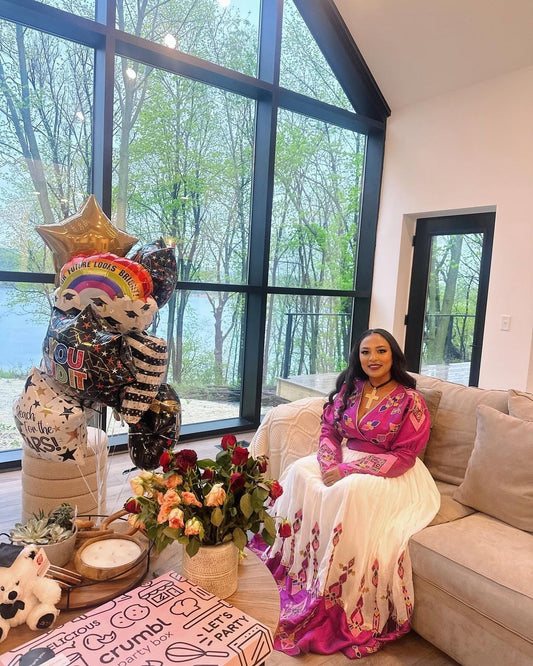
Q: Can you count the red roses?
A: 10